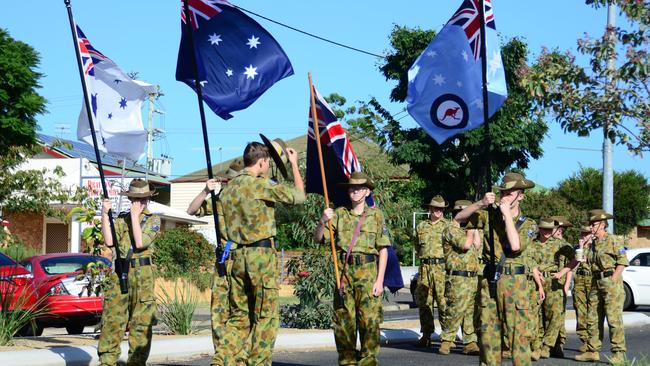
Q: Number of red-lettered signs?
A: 1